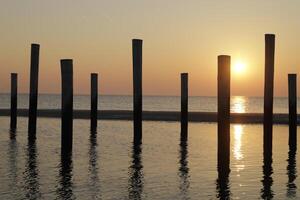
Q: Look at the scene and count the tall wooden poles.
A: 9